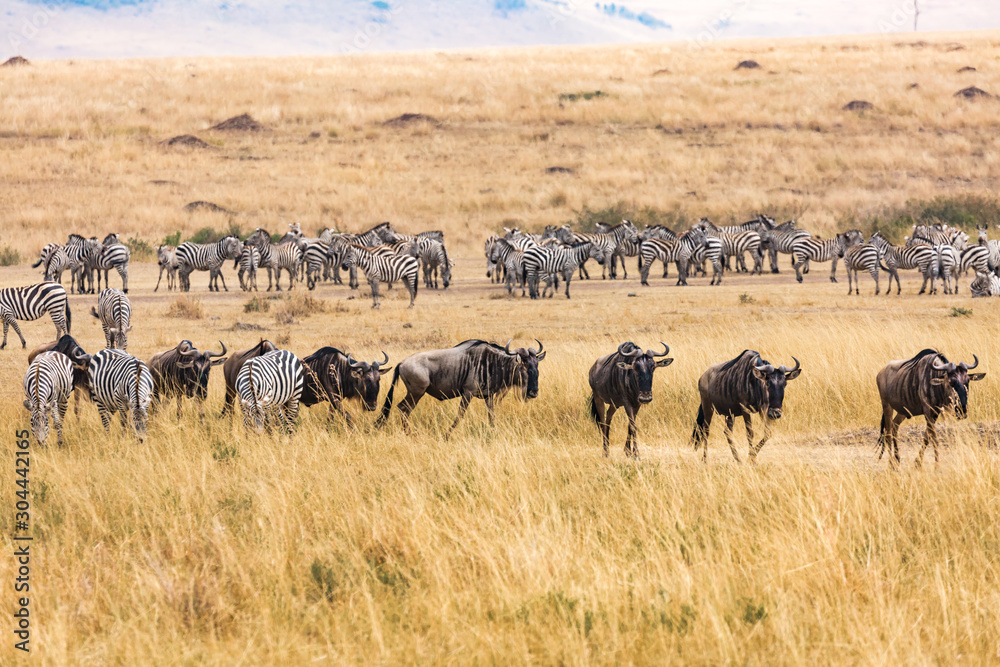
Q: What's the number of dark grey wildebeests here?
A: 8